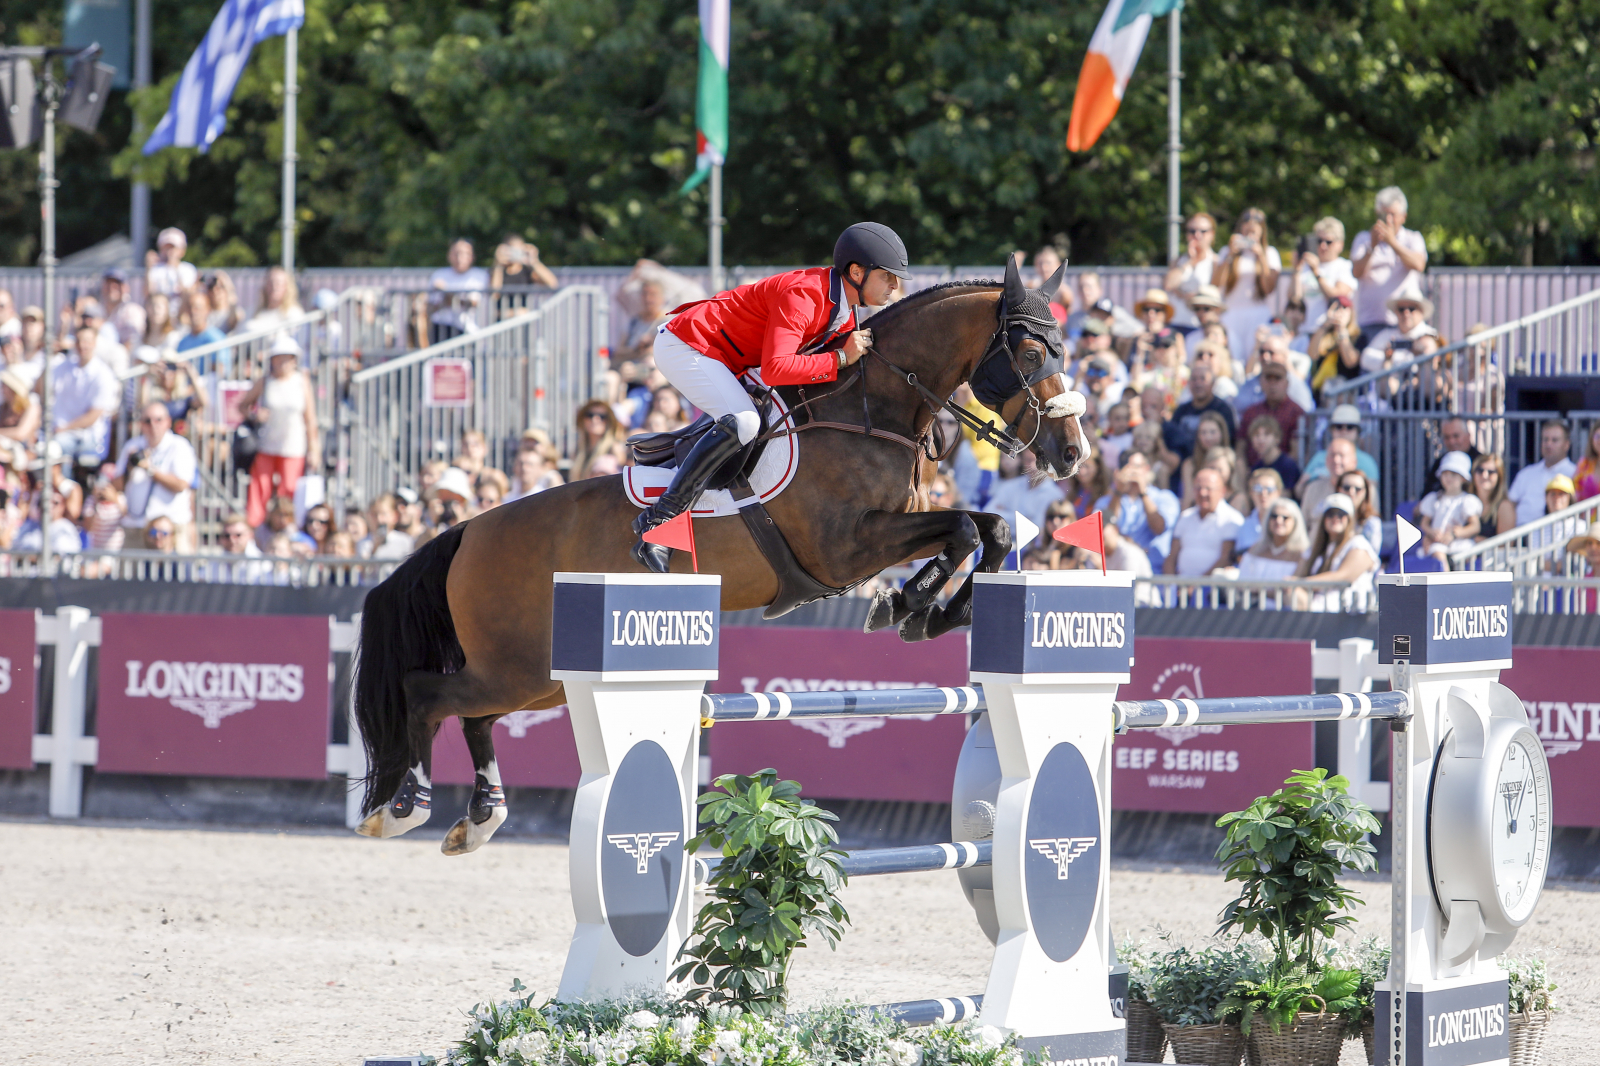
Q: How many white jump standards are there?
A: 3